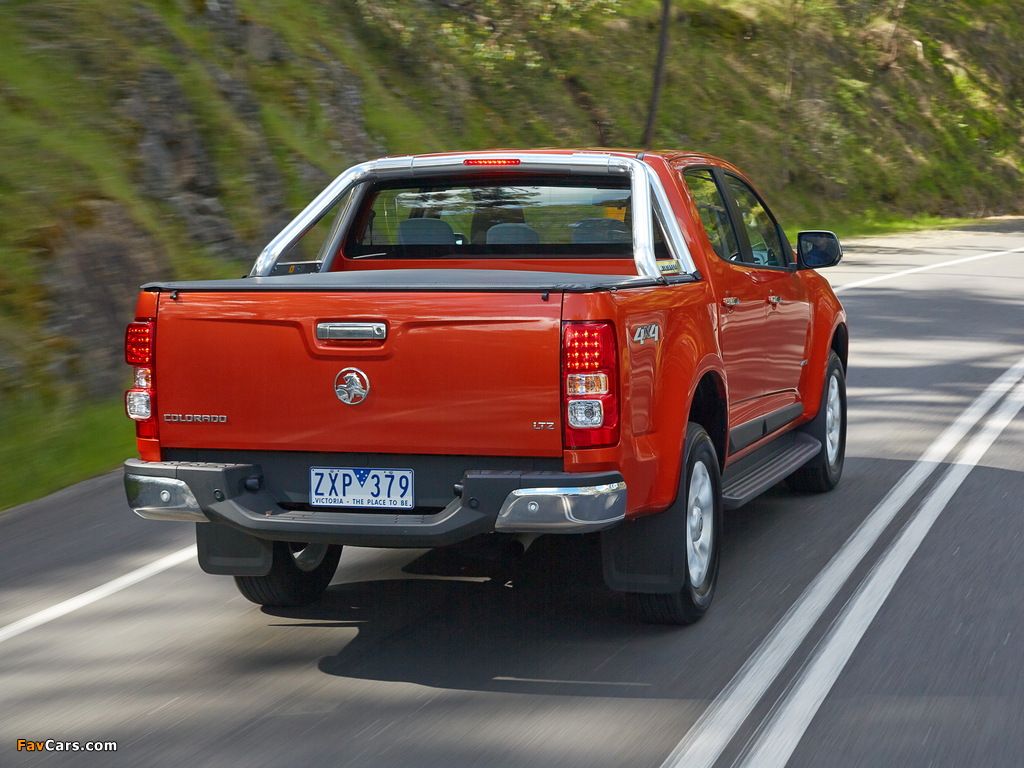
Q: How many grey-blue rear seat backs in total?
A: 3